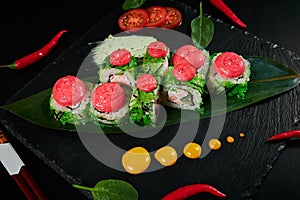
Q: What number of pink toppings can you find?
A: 8